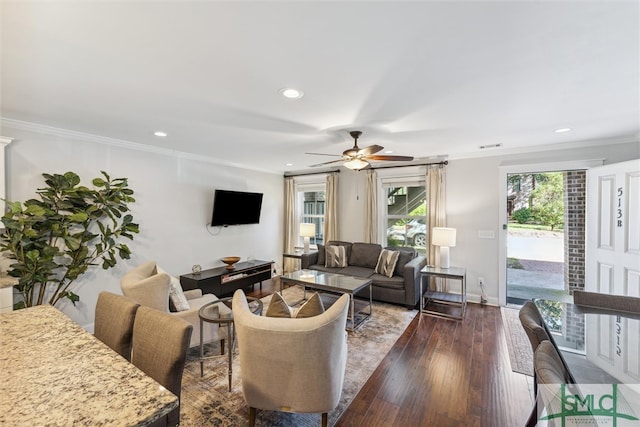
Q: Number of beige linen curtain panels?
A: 4